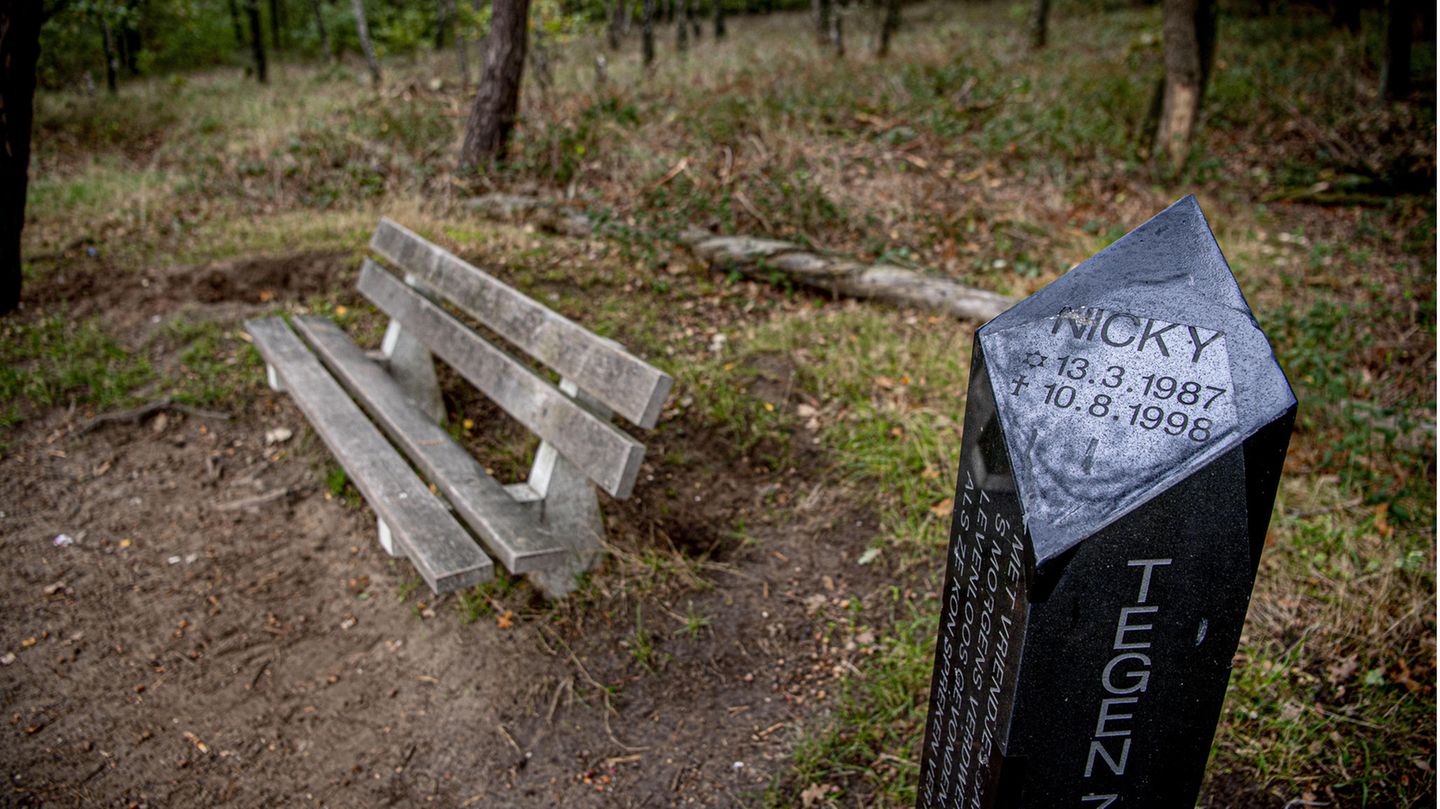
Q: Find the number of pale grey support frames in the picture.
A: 2